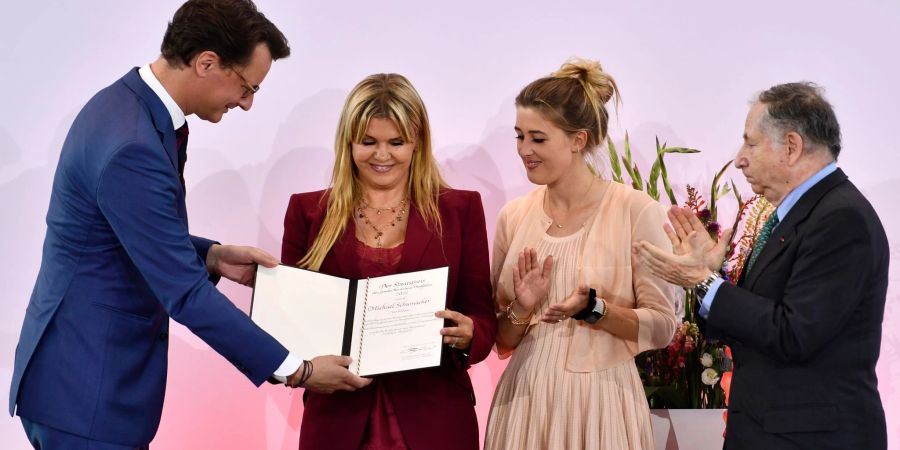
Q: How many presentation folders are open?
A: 1